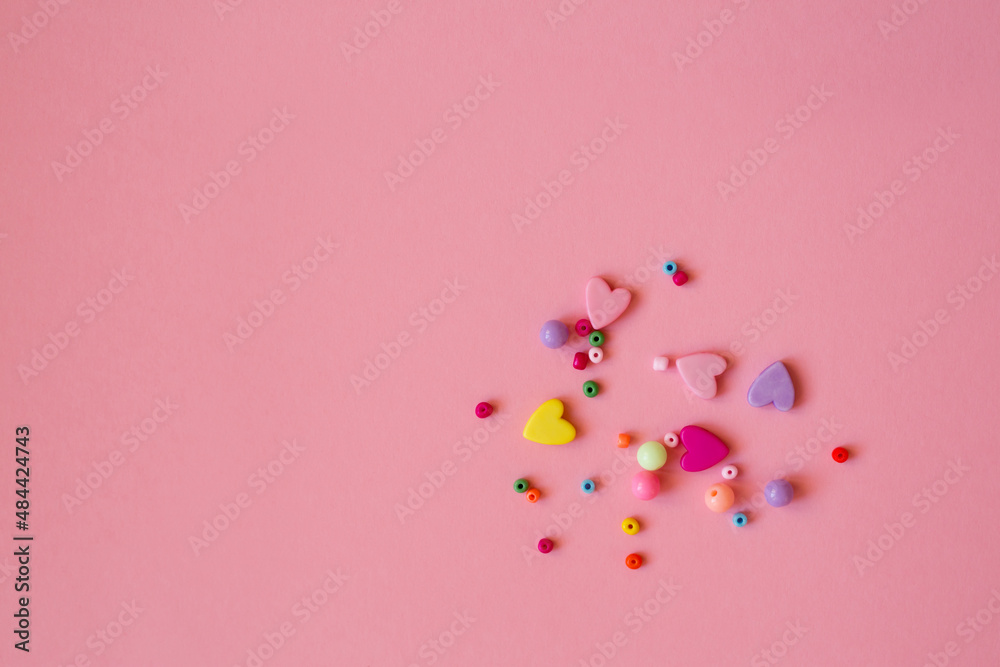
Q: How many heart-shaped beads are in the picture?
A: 5